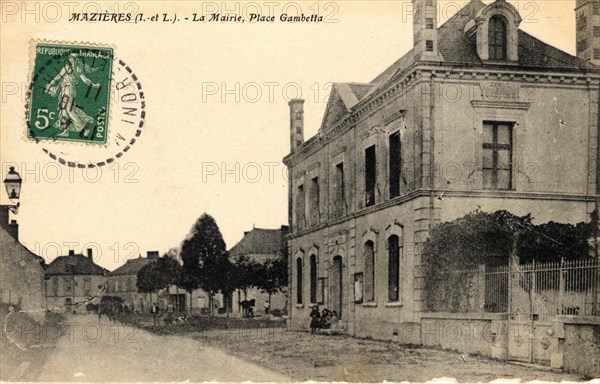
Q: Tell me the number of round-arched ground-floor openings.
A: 5